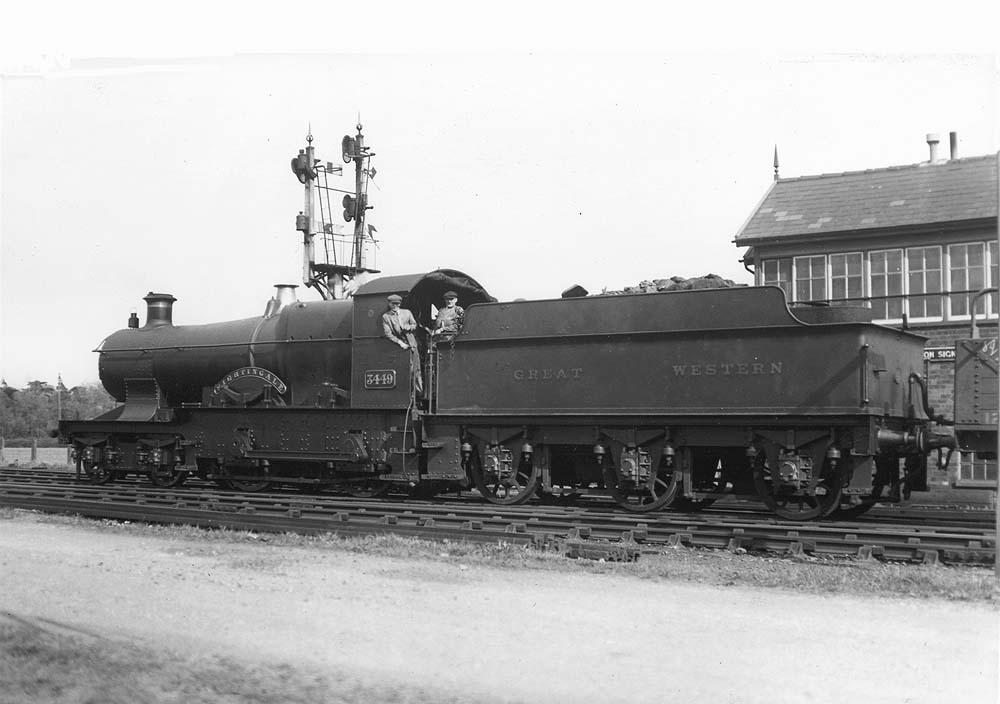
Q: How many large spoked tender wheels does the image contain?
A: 3